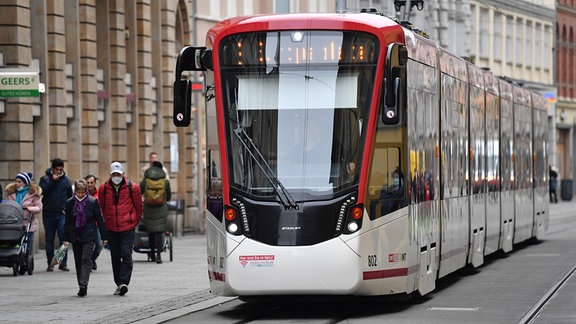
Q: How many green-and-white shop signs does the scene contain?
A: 1